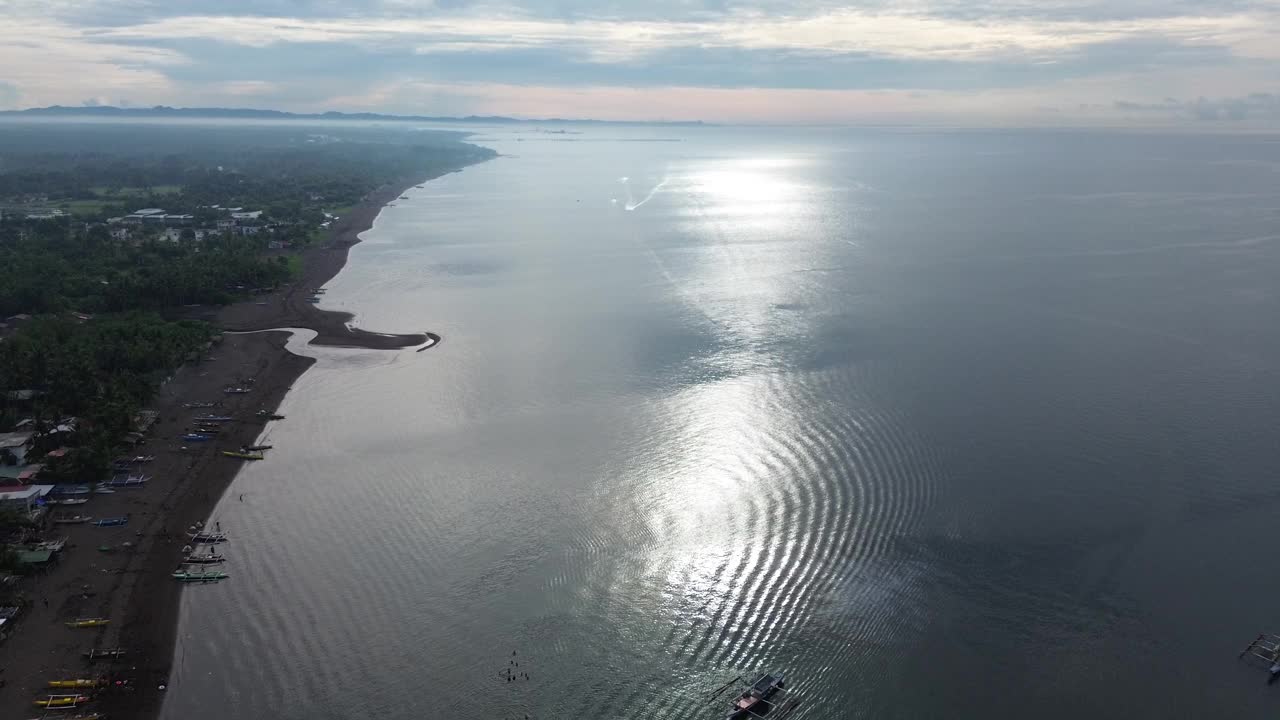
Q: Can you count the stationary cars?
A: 0